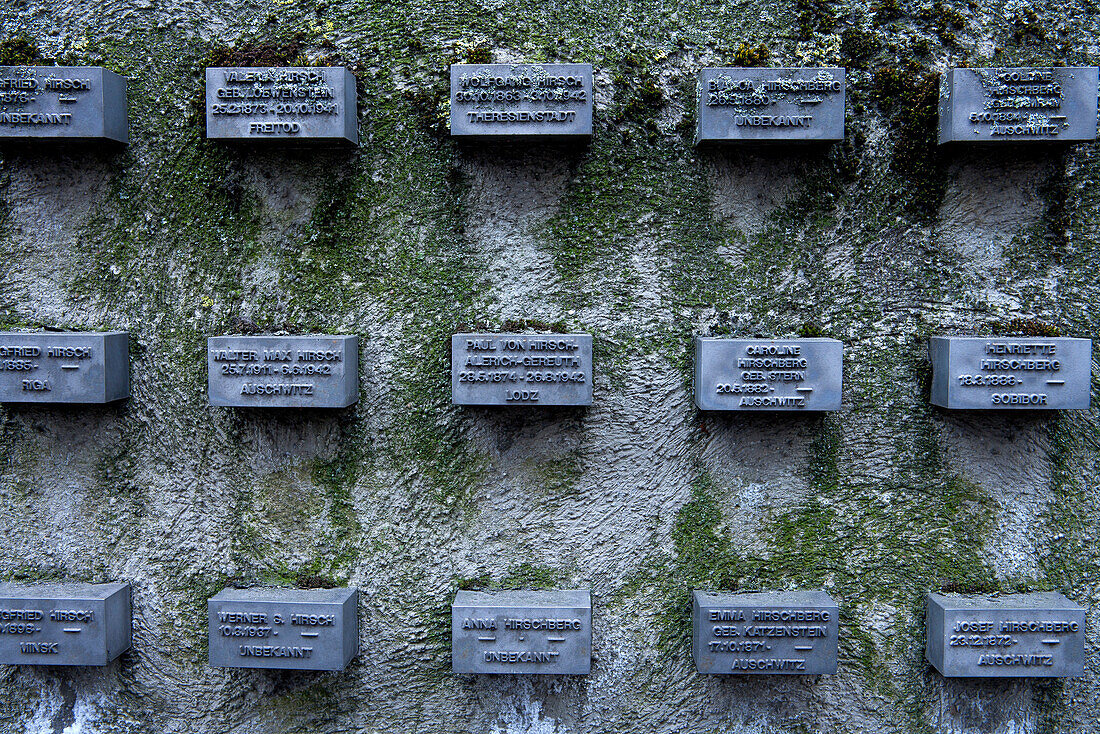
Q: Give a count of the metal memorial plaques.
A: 15